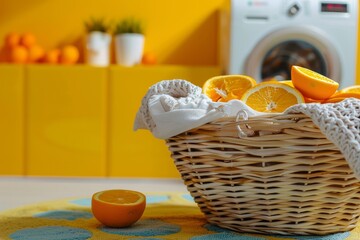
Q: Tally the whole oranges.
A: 7